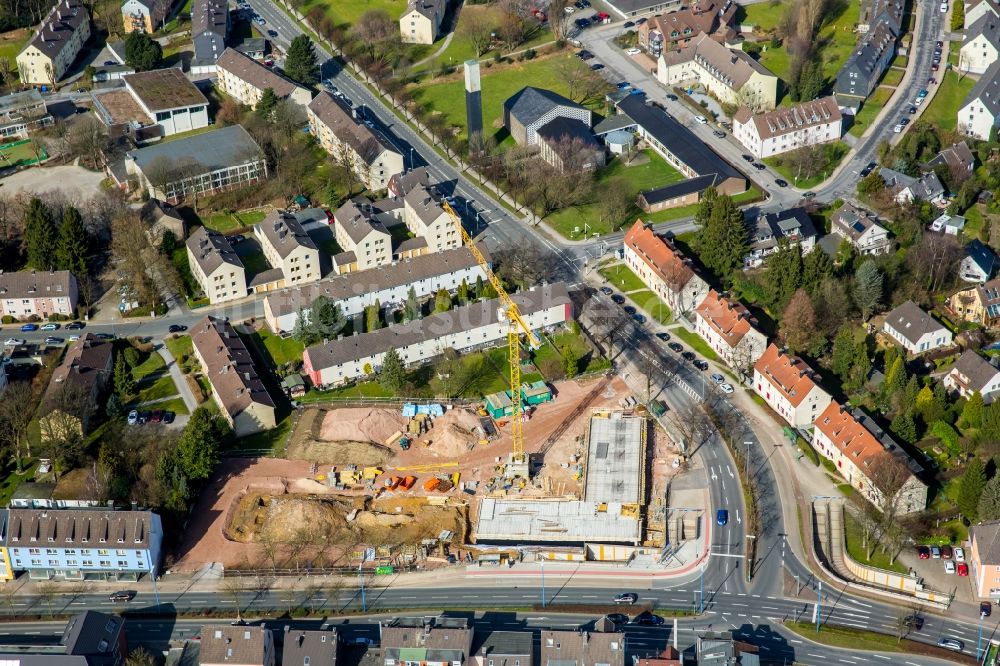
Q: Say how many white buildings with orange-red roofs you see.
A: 4